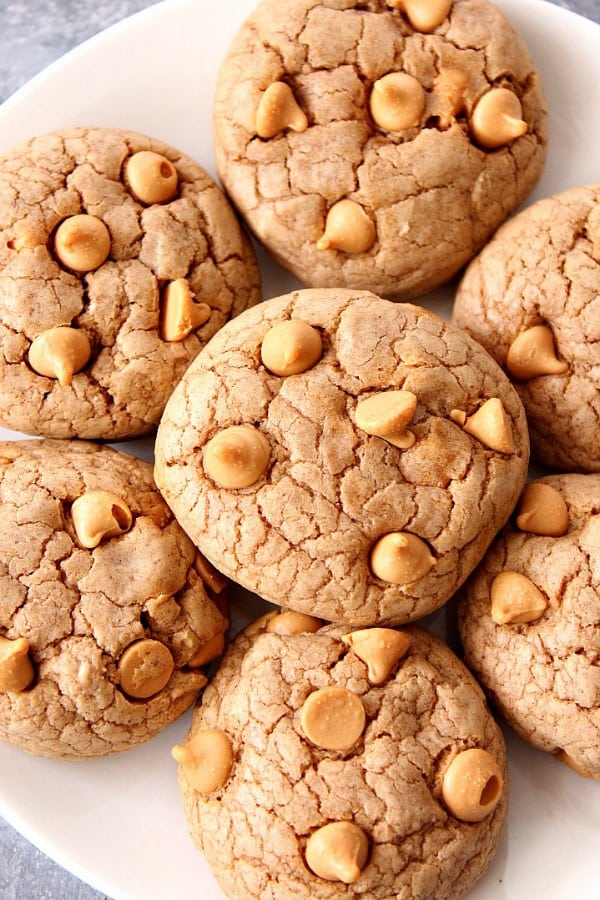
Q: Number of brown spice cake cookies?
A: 7